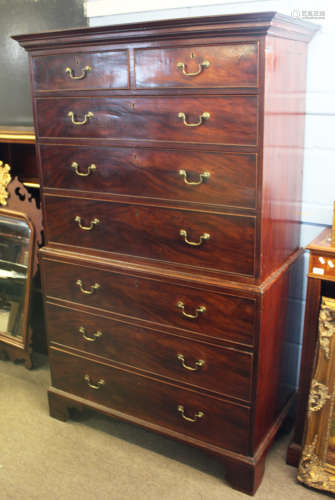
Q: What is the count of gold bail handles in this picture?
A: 14